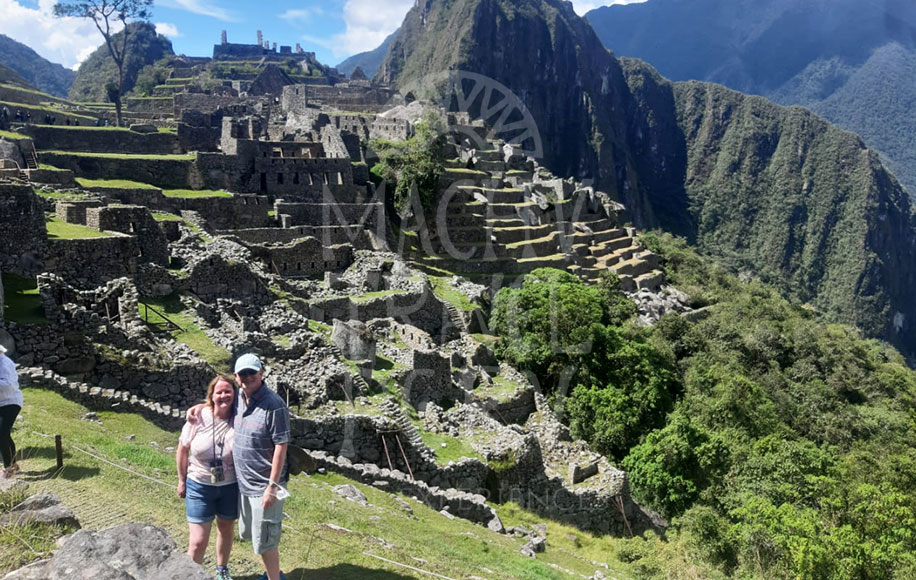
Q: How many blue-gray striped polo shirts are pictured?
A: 1